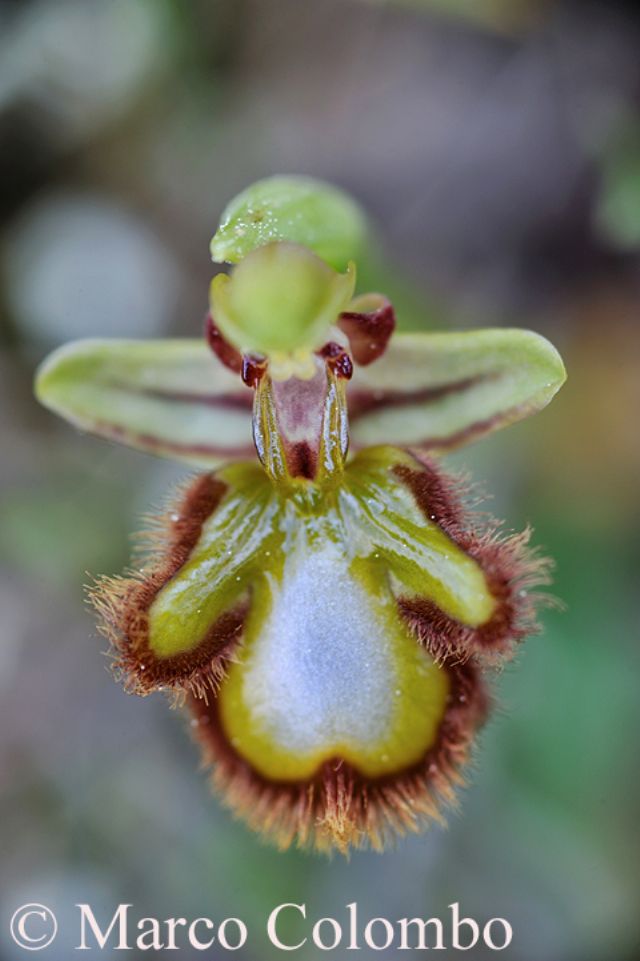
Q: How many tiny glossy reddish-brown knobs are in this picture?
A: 2